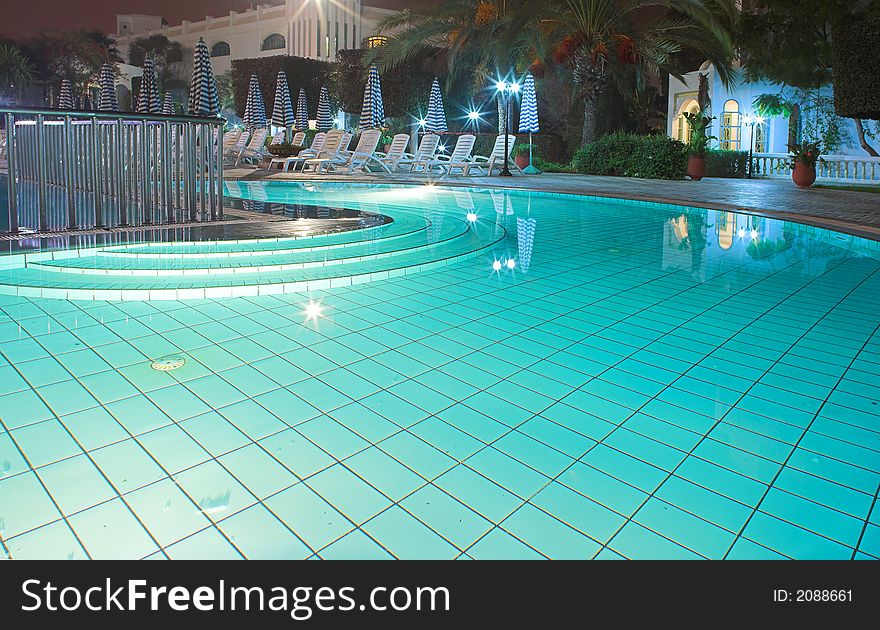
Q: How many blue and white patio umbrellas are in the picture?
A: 12